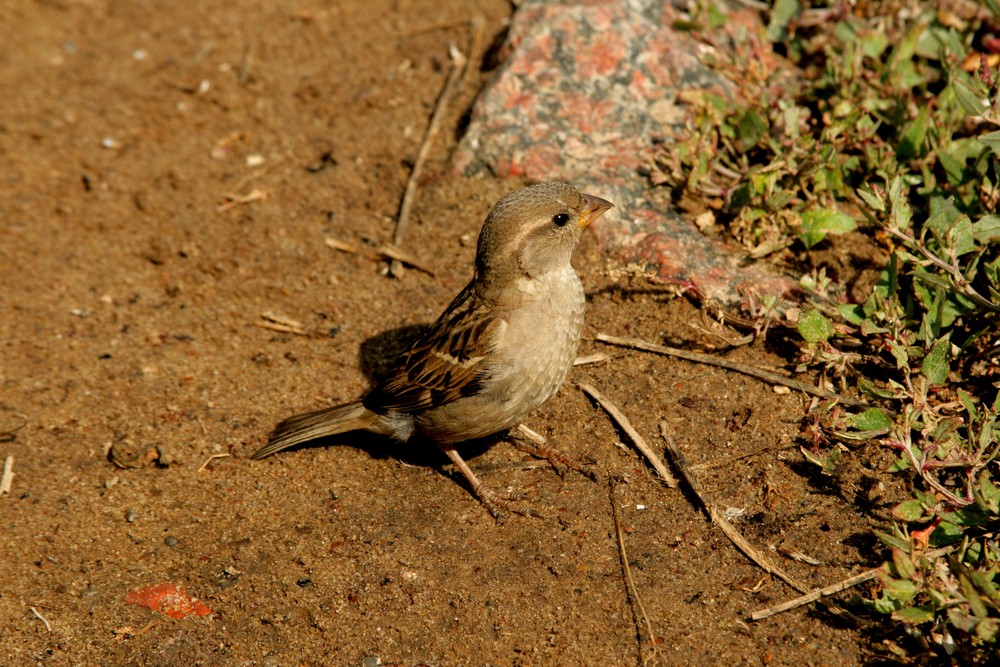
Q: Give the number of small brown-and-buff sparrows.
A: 1